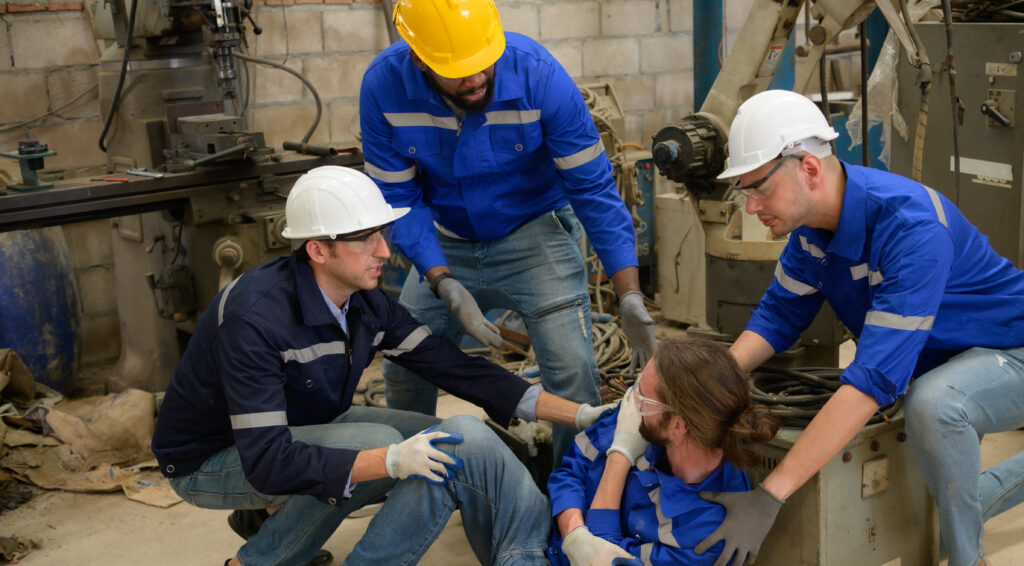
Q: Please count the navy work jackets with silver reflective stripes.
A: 1